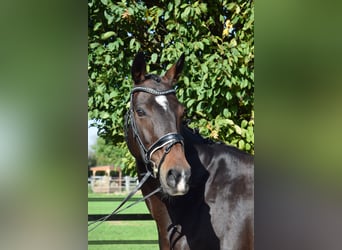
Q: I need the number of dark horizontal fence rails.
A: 3